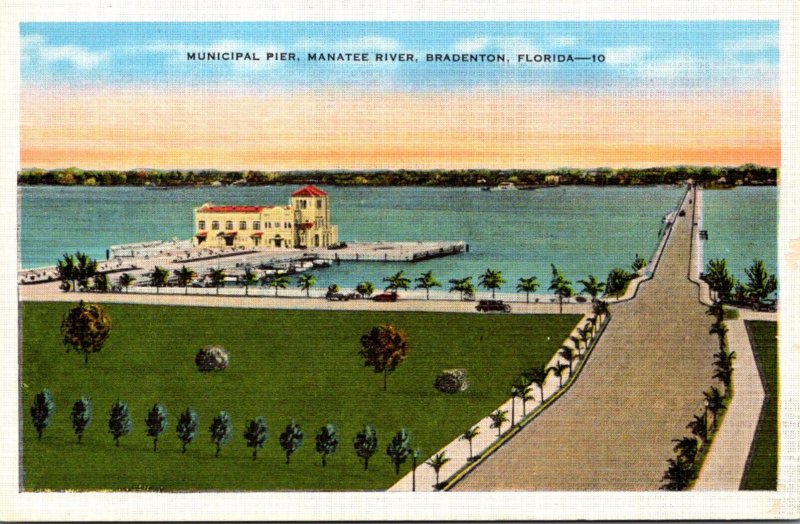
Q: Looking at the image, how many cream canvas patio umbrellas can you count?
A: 0